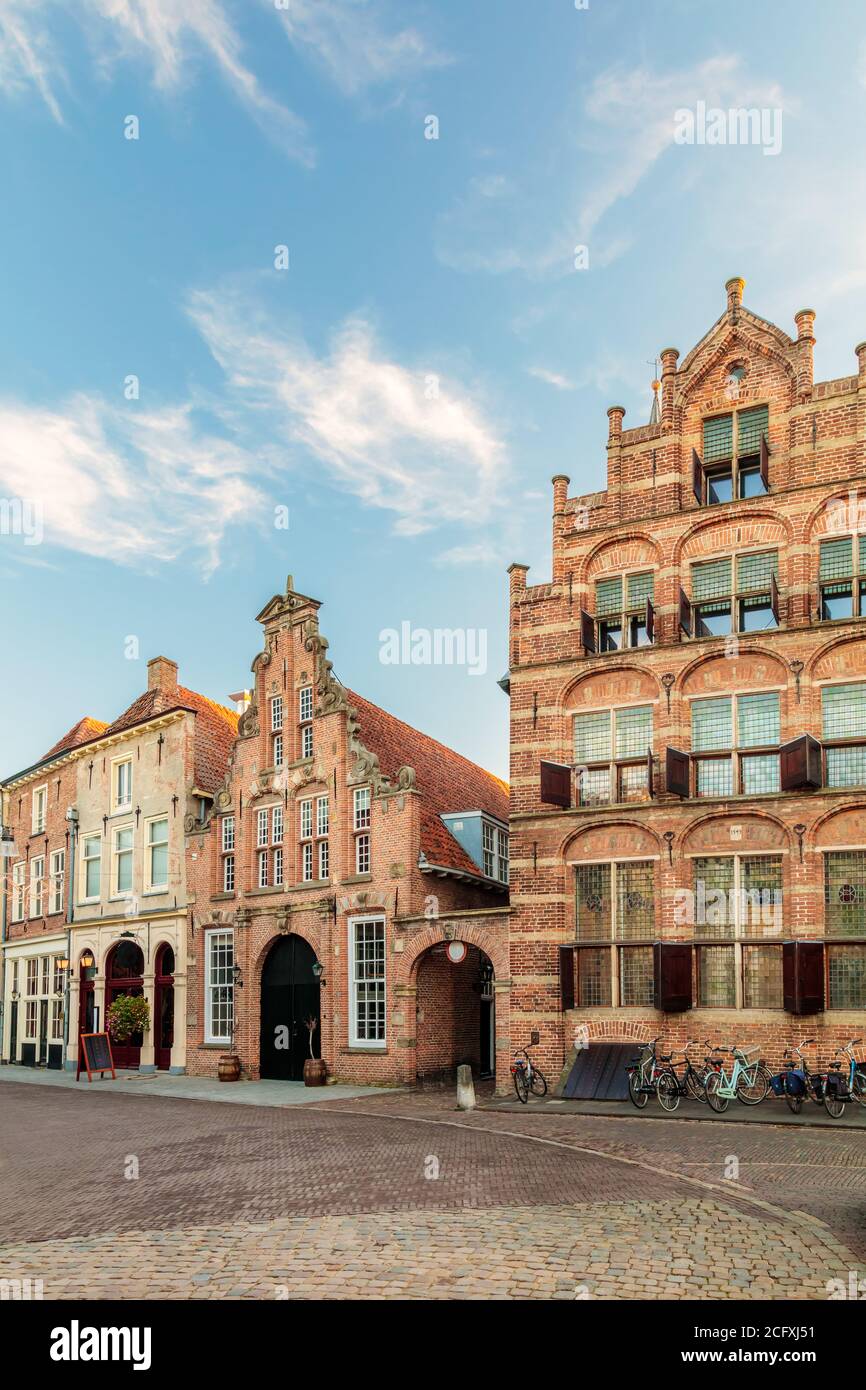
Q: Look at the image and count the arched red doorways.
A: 3